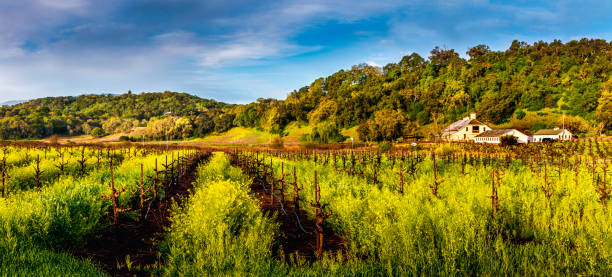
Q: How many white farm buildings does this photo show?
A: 3